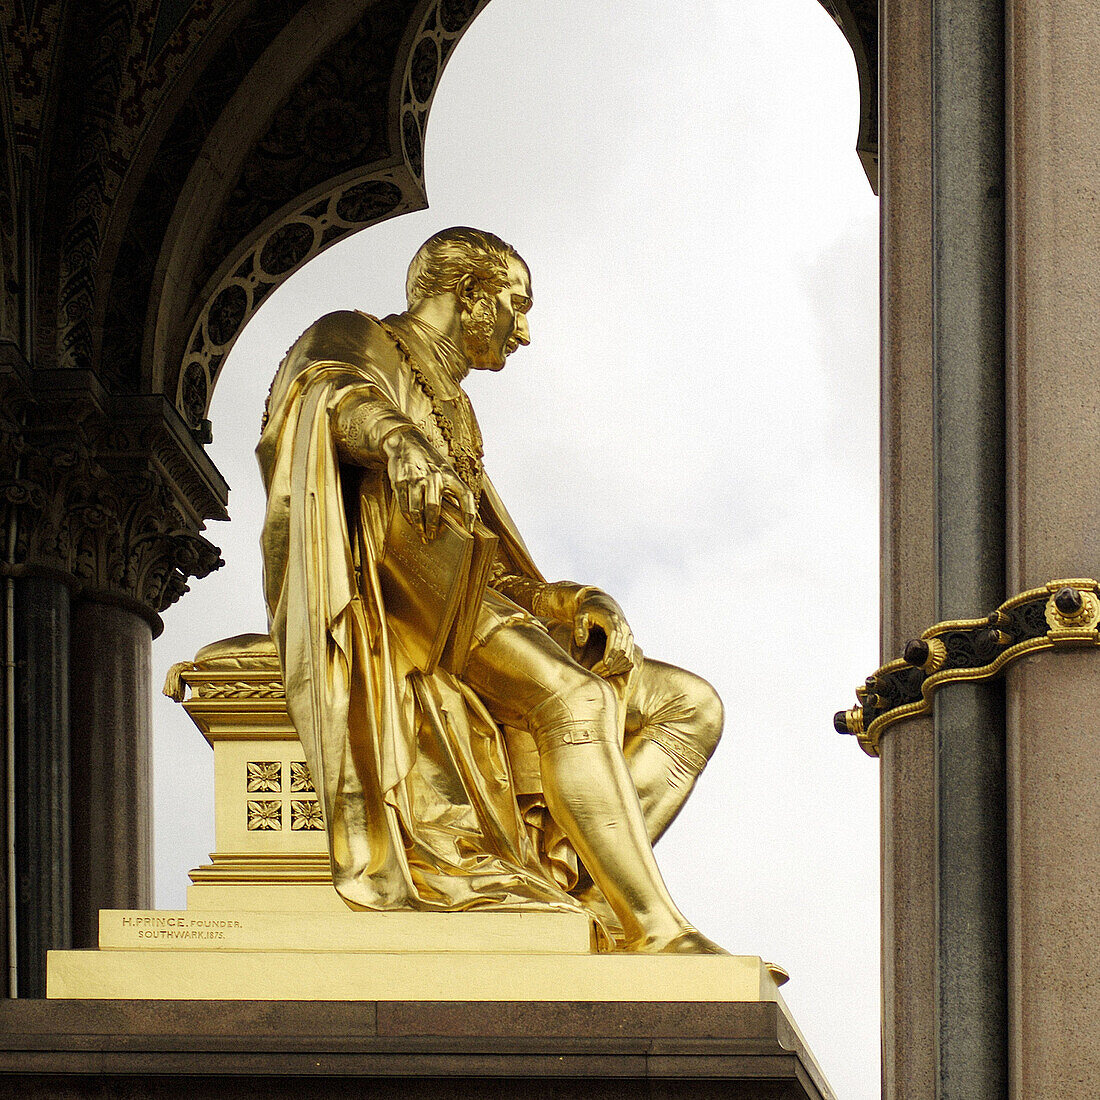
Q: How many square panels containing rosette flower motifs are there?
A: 4